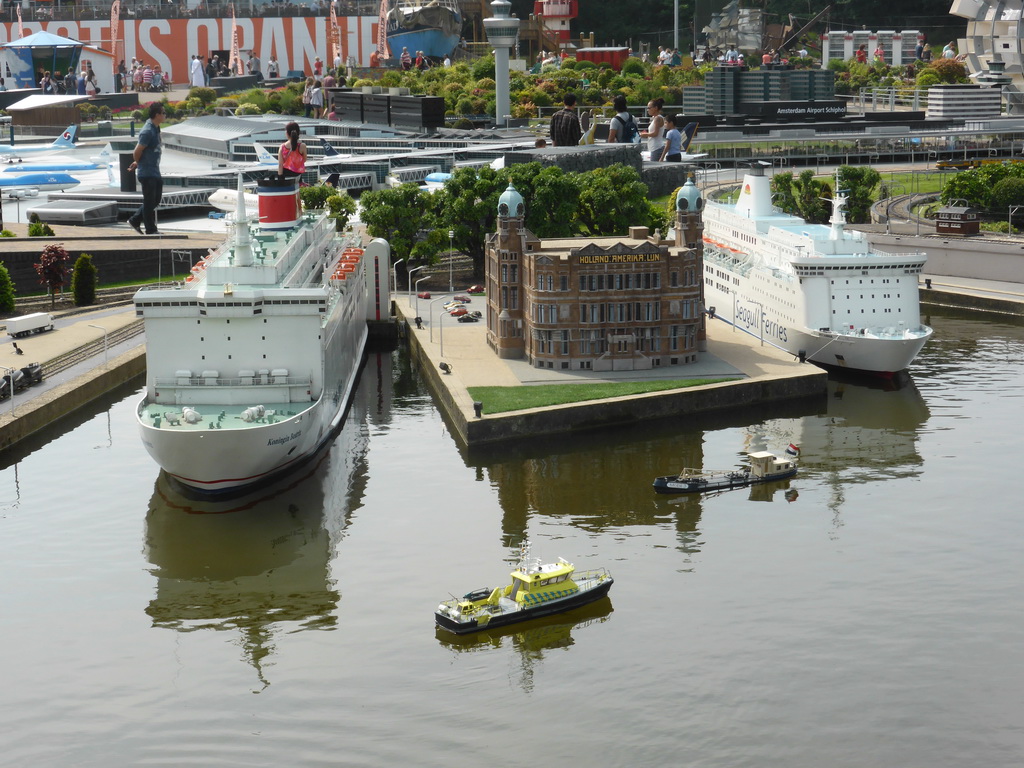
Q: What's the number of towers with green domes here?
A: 2